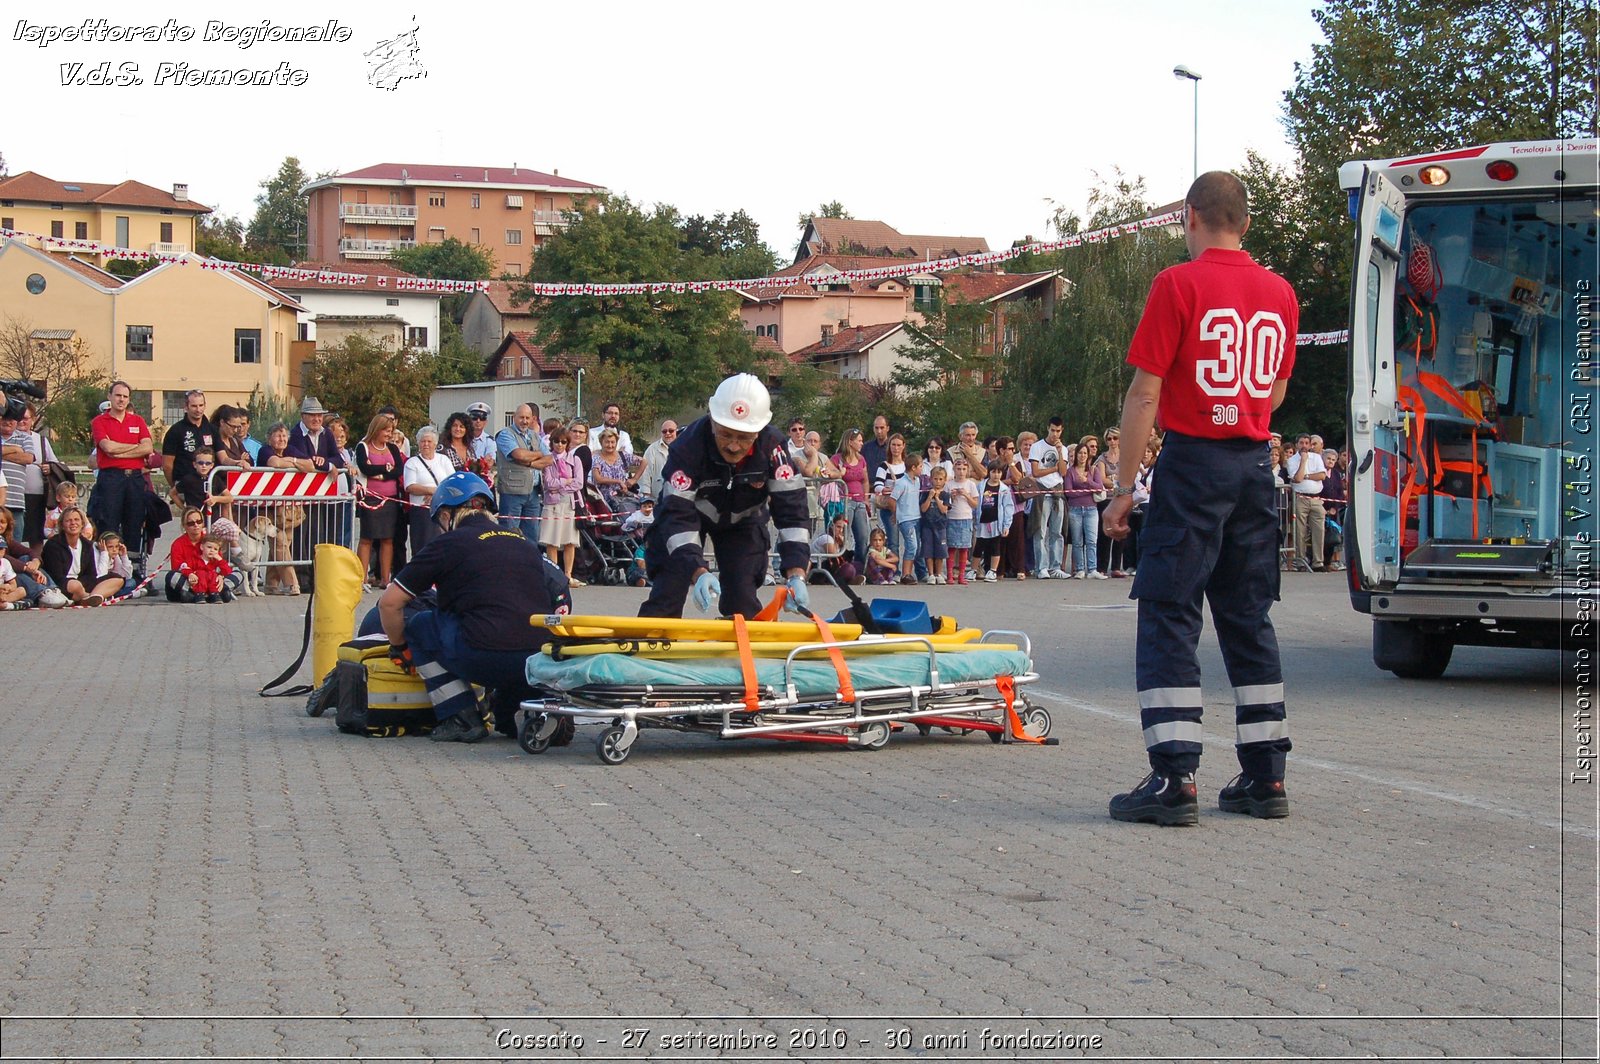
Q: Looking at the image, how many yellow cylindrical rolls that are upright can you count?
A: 1